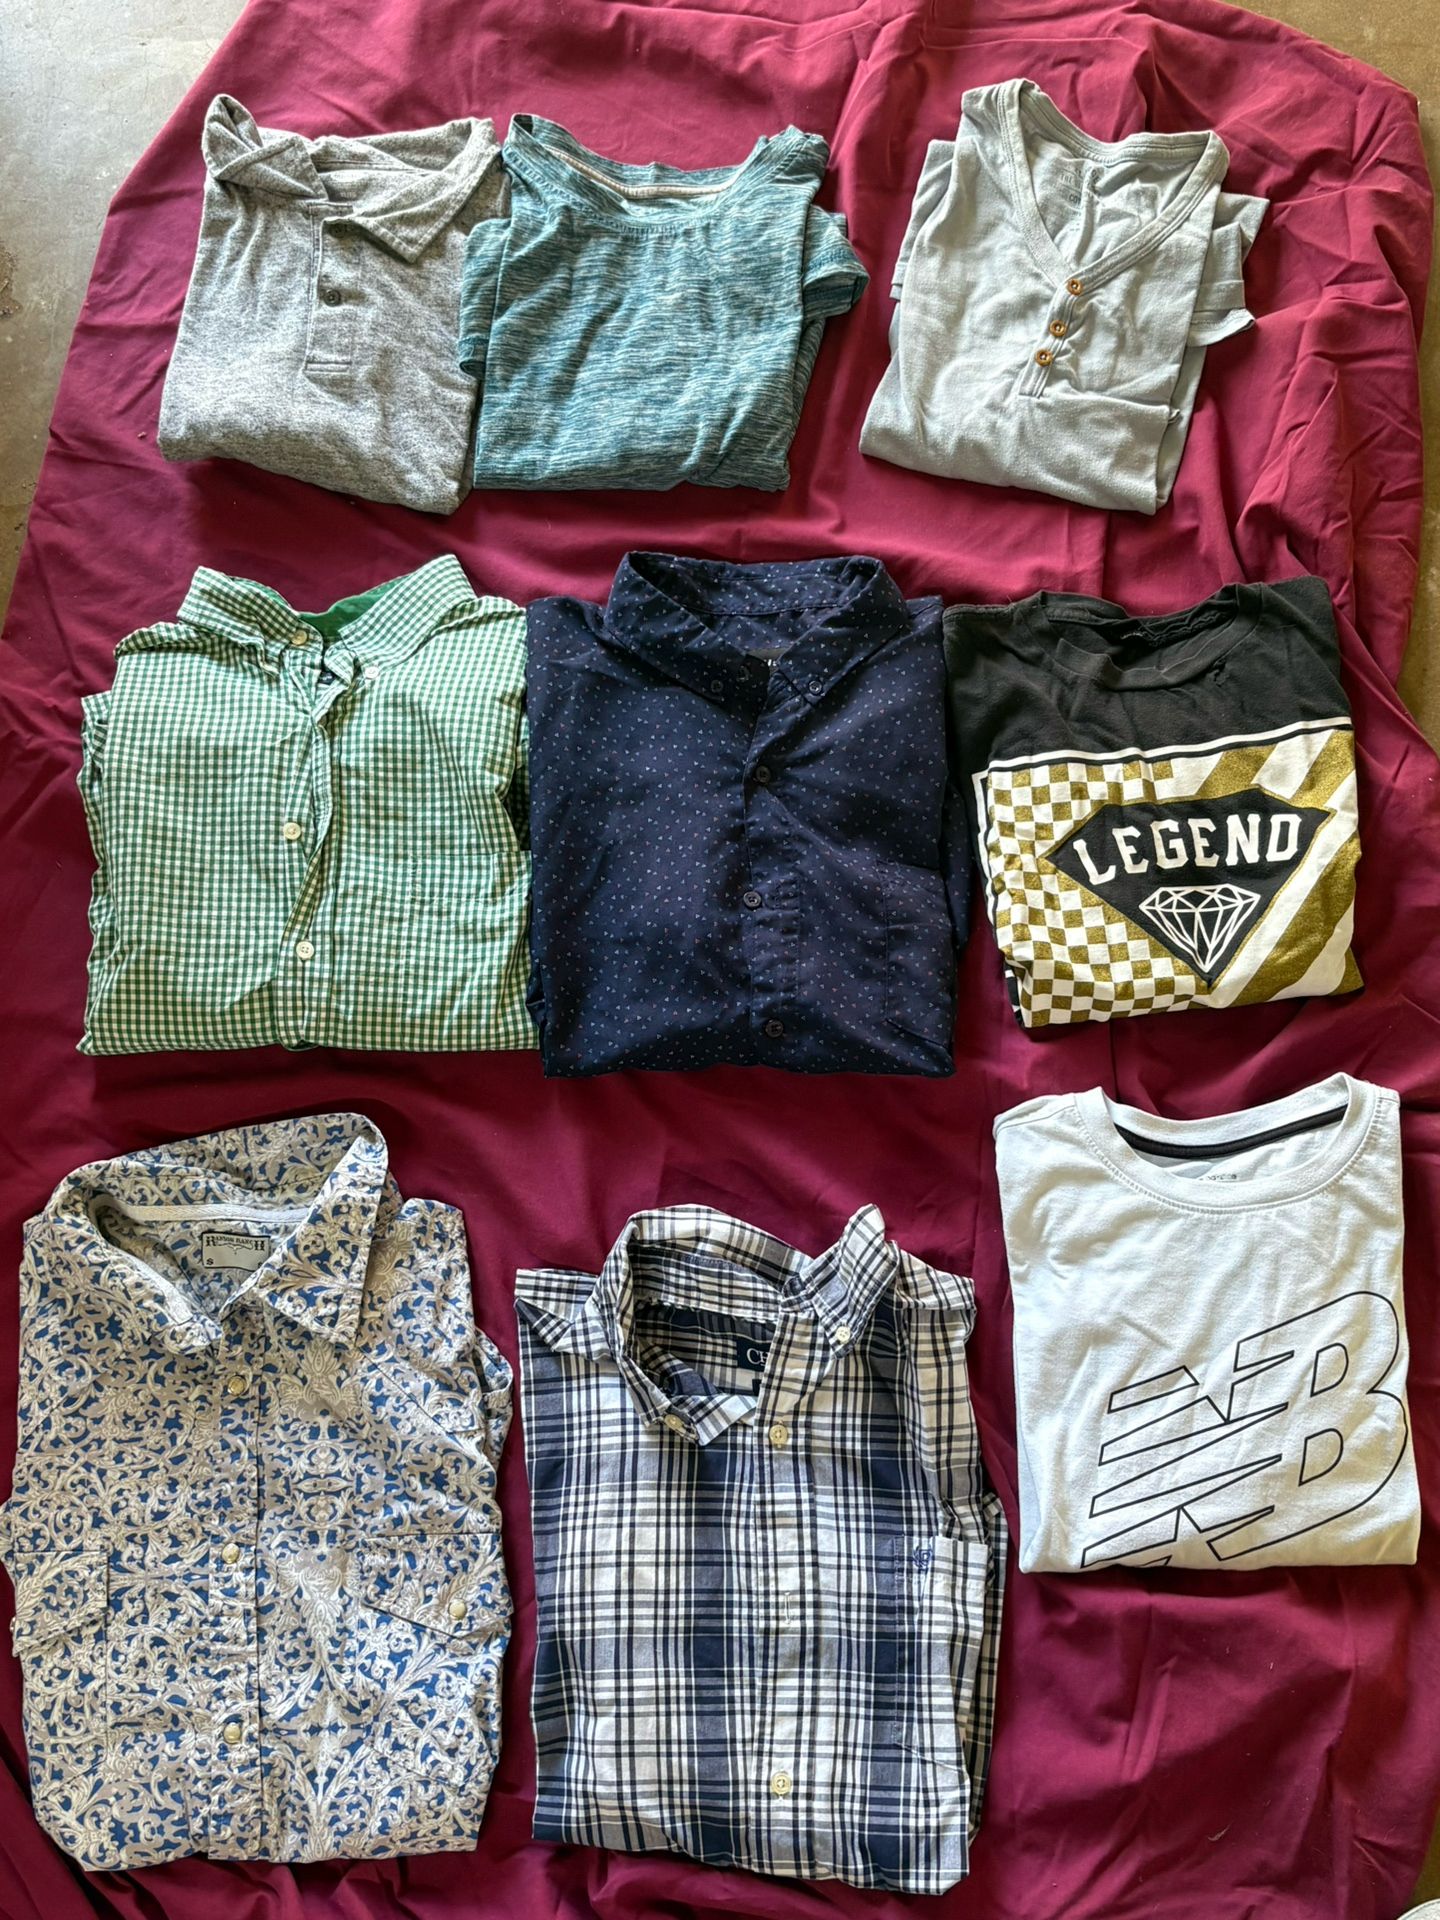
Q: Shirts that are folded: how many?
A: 9